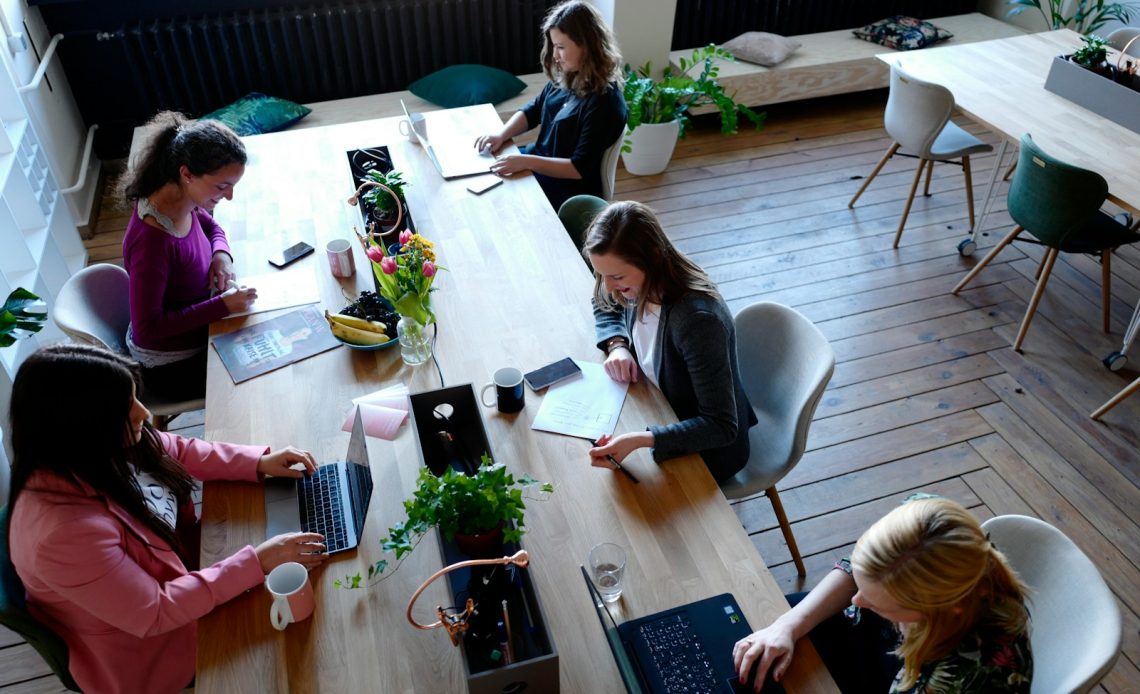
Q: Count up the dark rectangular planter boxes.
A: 3